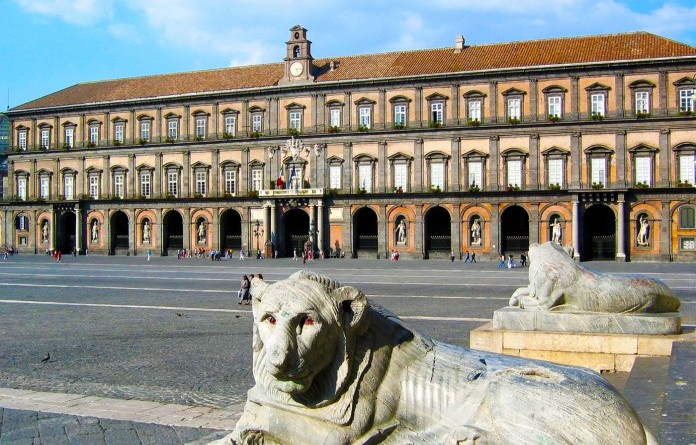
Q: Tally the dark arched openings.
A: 9